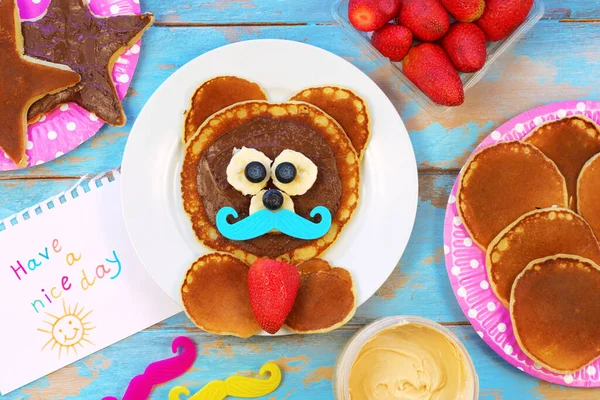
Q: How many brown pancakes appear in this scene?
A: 12